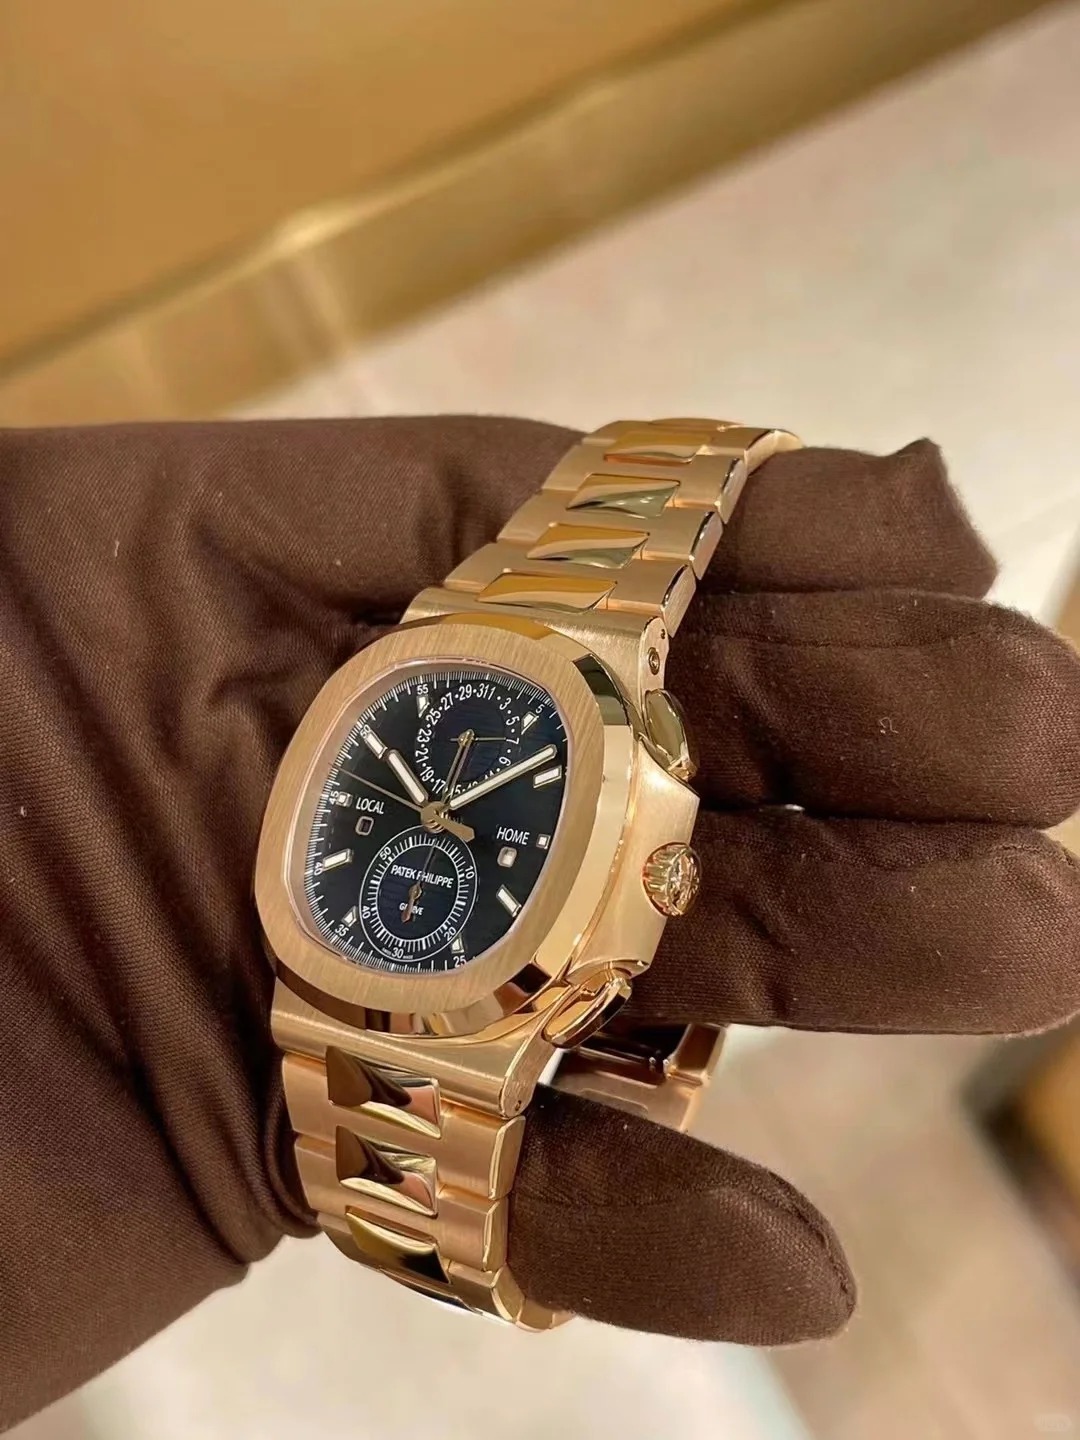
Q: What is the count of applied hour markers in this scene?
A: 10